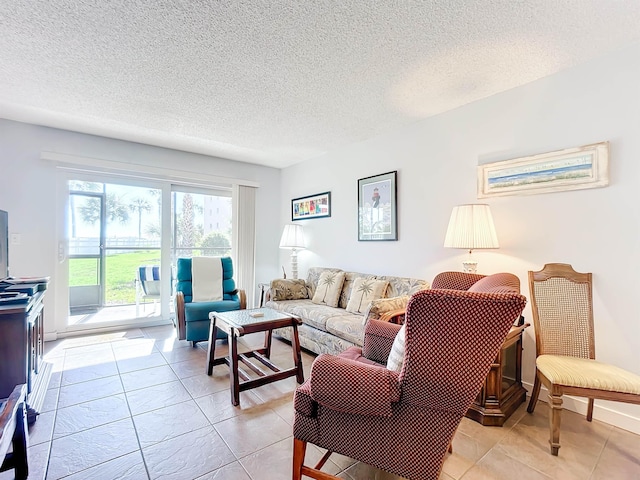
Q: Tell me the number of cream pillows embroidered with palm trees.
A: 2